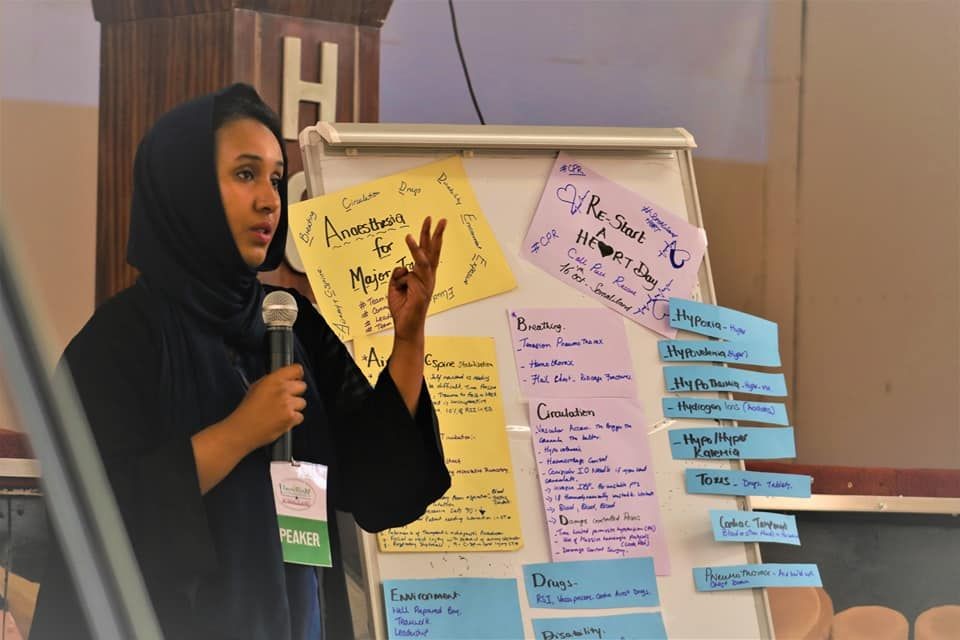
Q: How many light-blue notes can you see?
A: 11